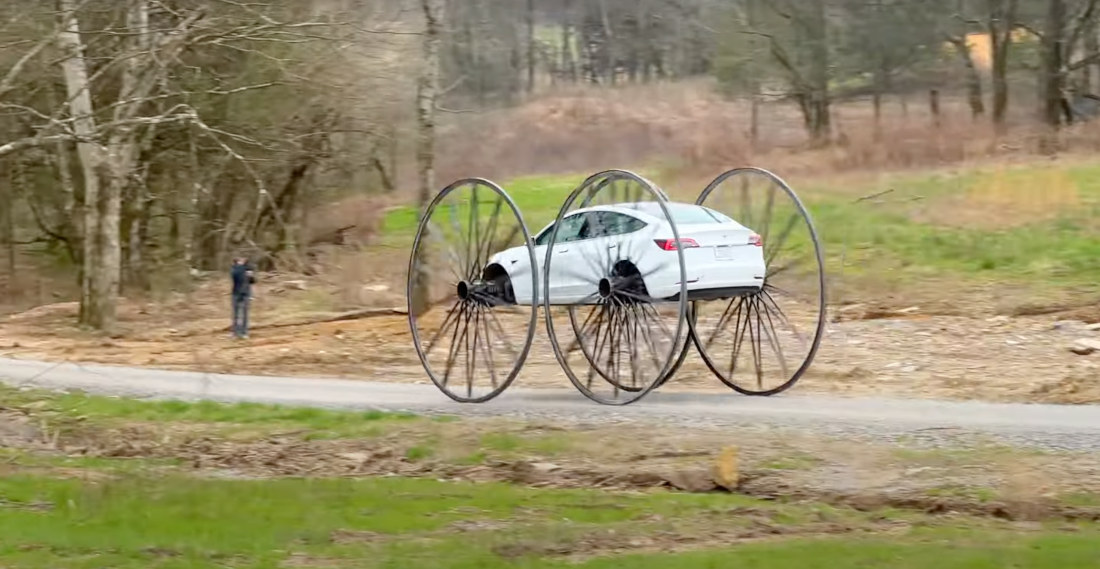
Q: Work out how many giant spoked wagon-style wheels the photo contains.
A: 4